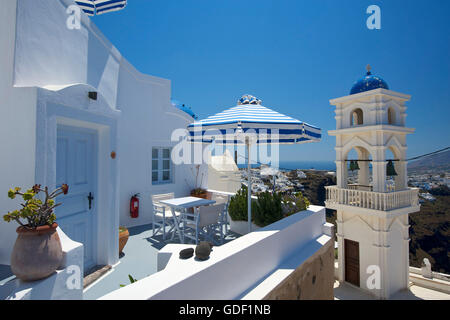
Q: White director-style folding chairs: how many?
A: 3